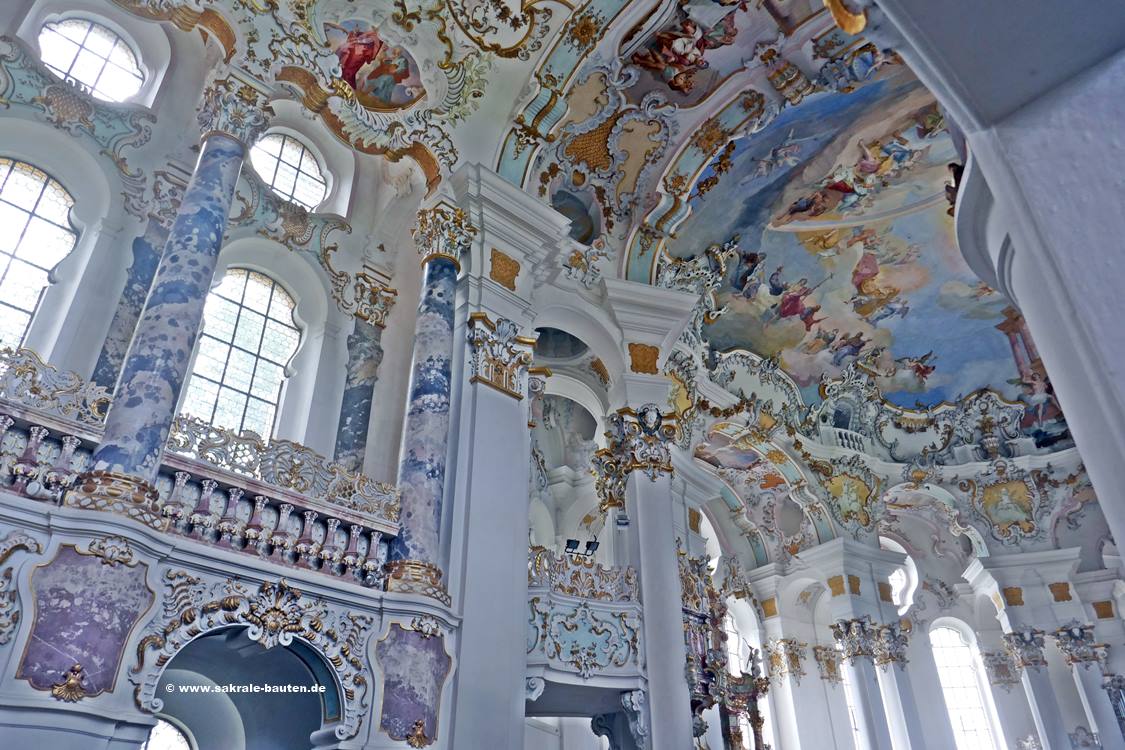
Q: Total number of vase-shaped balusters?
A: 12